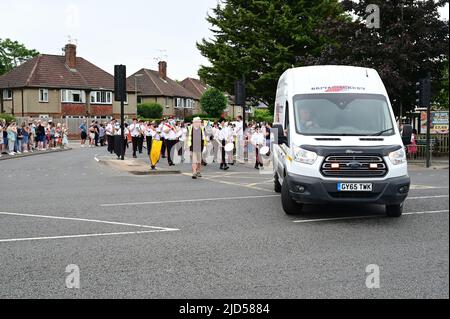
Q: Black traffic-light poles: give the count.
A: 3